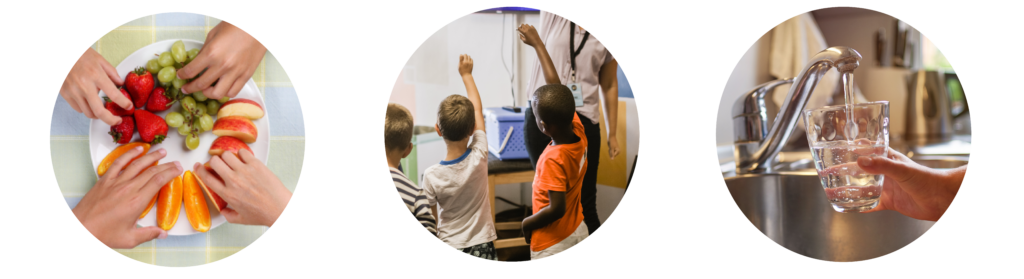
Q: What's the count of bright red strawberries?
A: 5